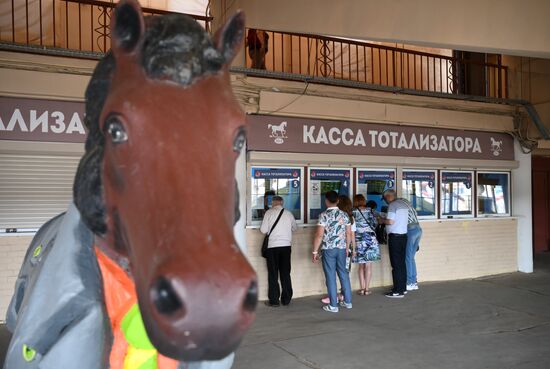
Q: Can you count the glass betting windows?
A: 6